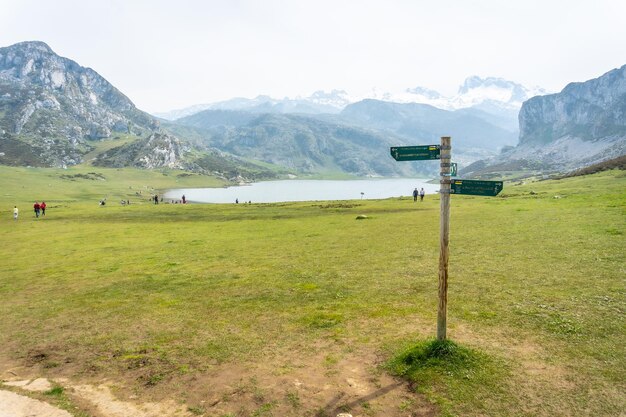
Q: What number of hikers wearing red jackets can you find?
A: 2